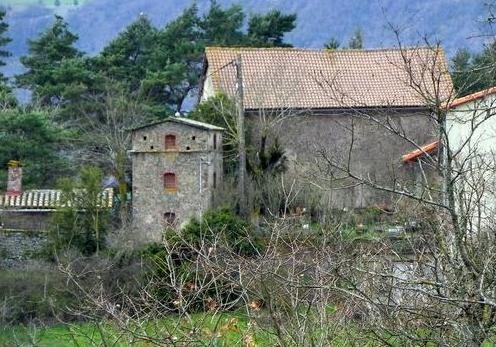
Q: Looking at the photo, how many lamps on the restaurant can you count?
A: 0